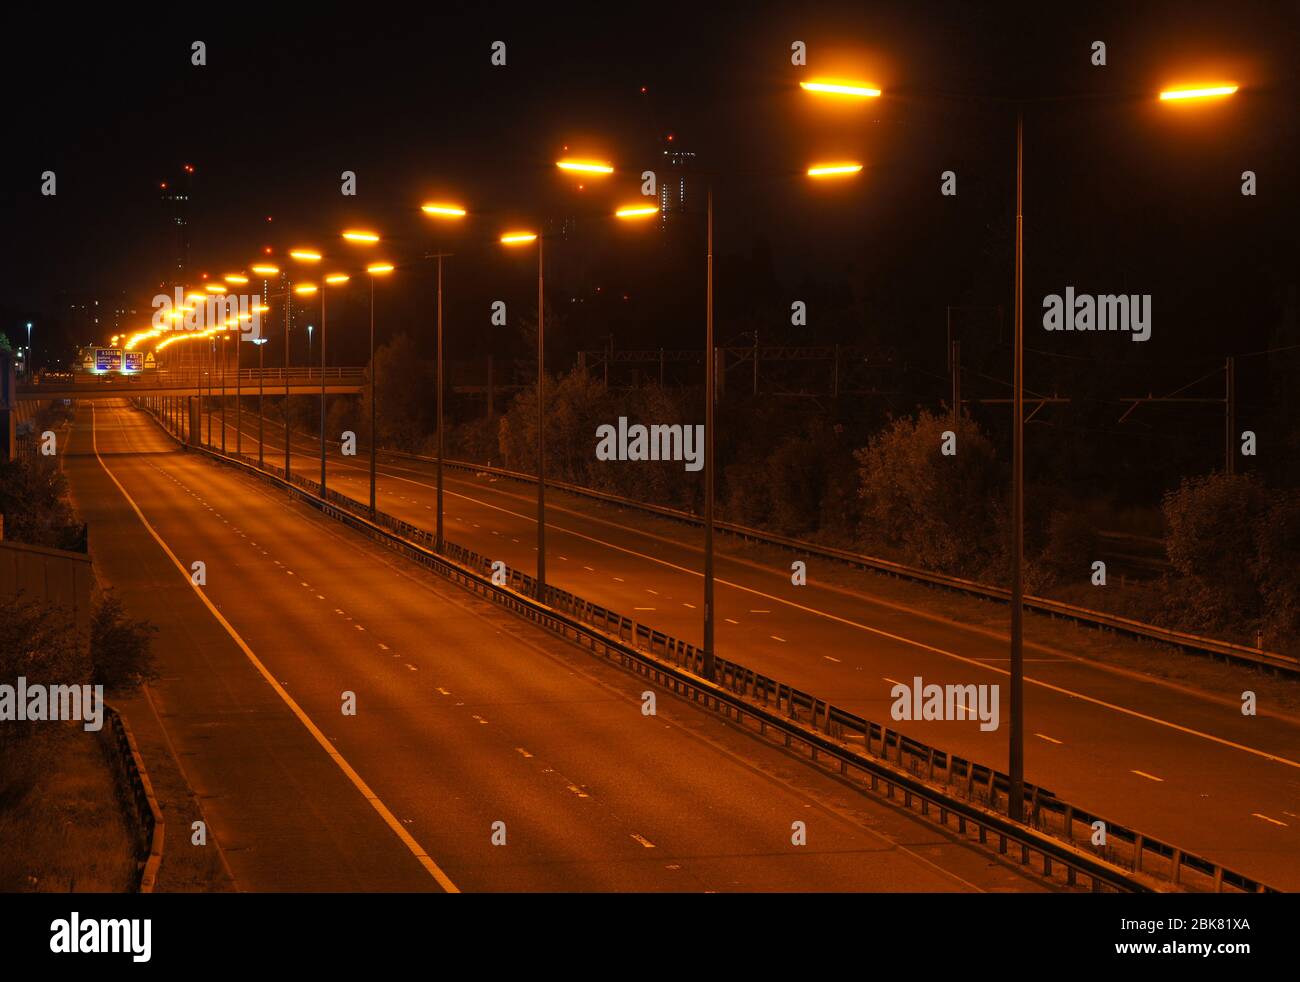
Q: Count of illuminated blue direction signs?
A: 2